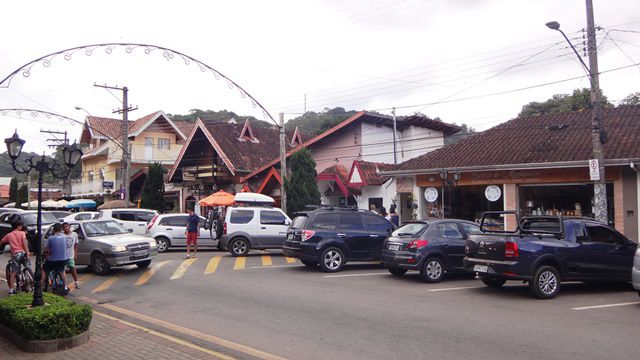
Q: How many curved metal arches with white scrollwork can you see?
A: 2